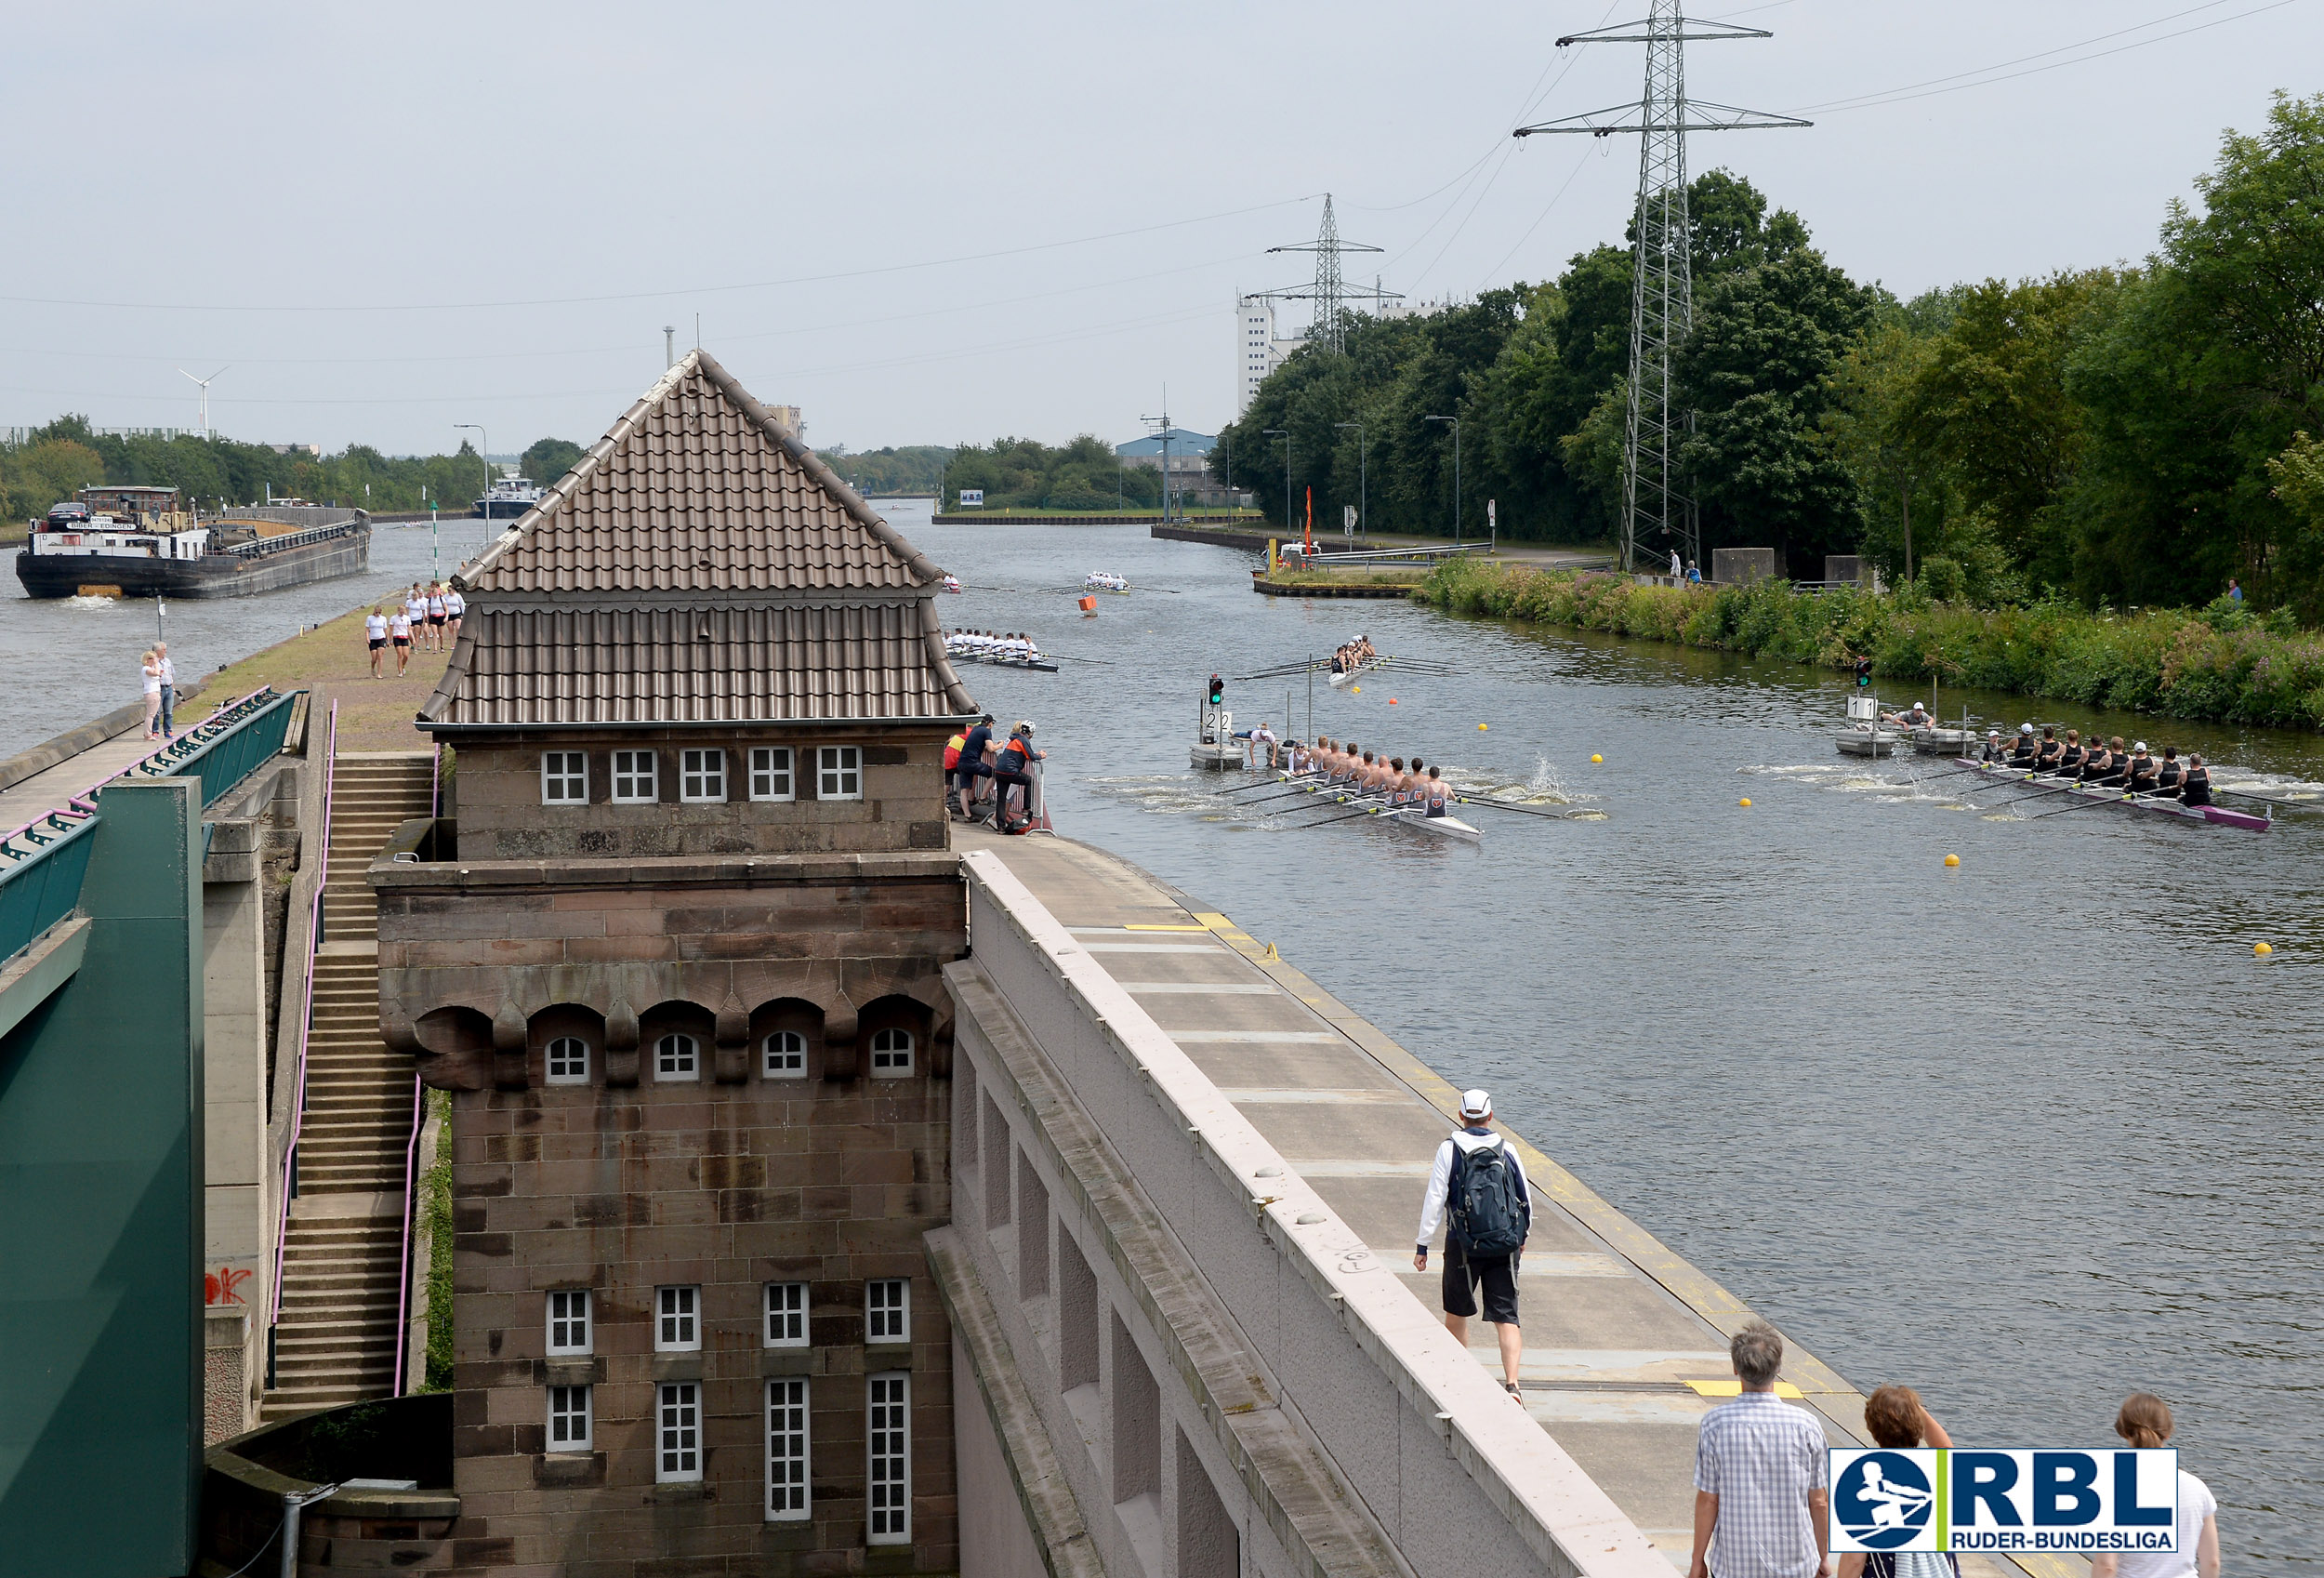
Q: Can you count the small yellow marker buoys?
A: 6